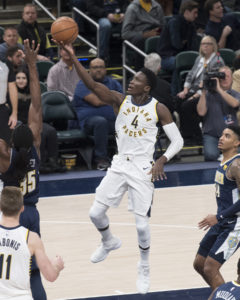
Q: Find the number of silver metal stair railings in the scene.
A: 3